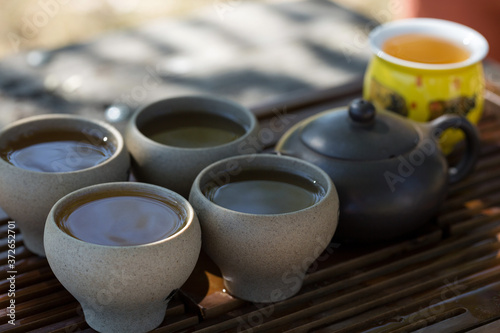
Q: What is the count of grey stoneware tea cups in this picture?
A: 4